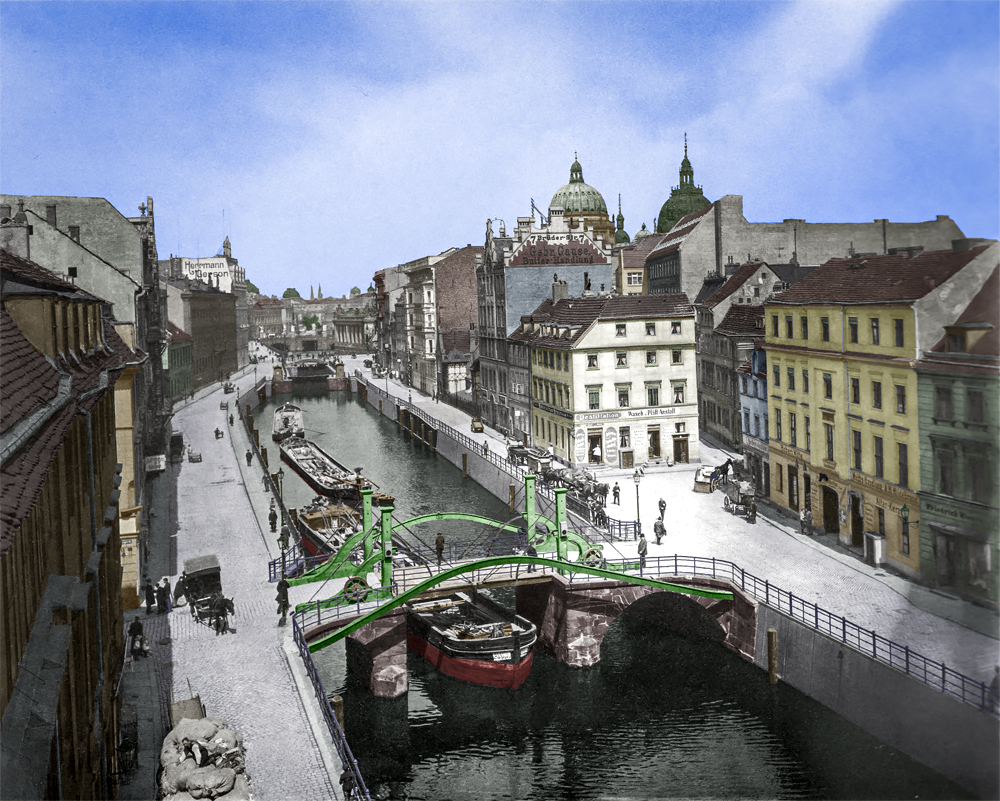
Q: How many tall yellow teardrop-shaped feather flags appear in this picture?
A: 0